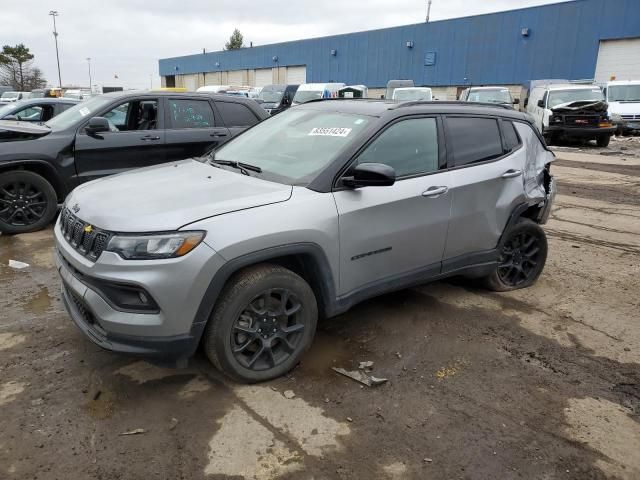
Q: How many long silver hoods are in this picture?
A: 1